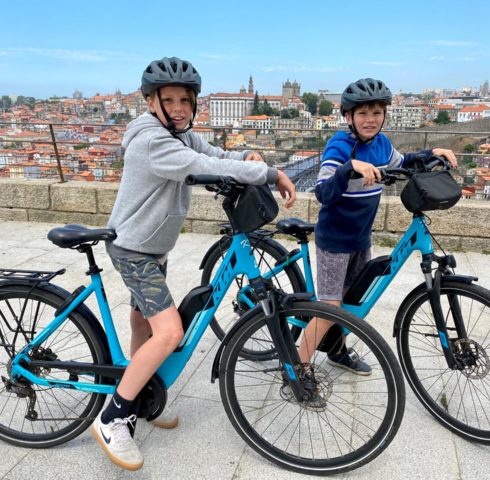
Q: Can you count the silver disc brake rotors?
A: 2